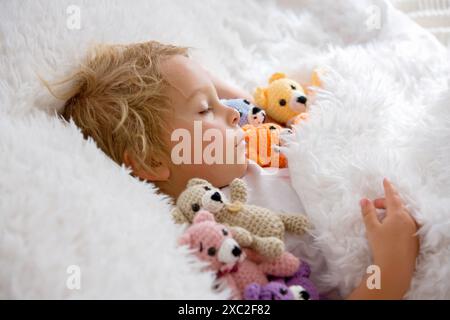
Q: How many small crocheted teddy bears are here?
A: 6